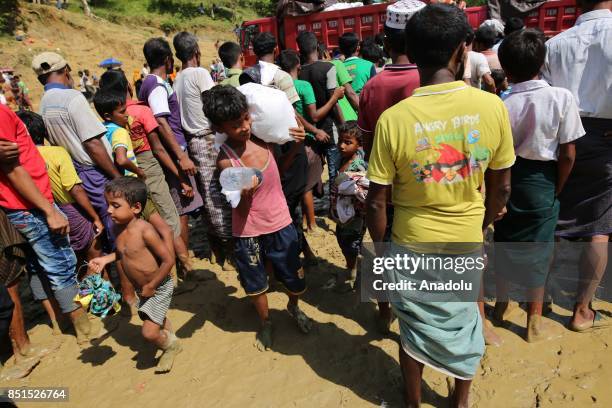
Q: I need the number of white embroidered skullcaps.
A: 1